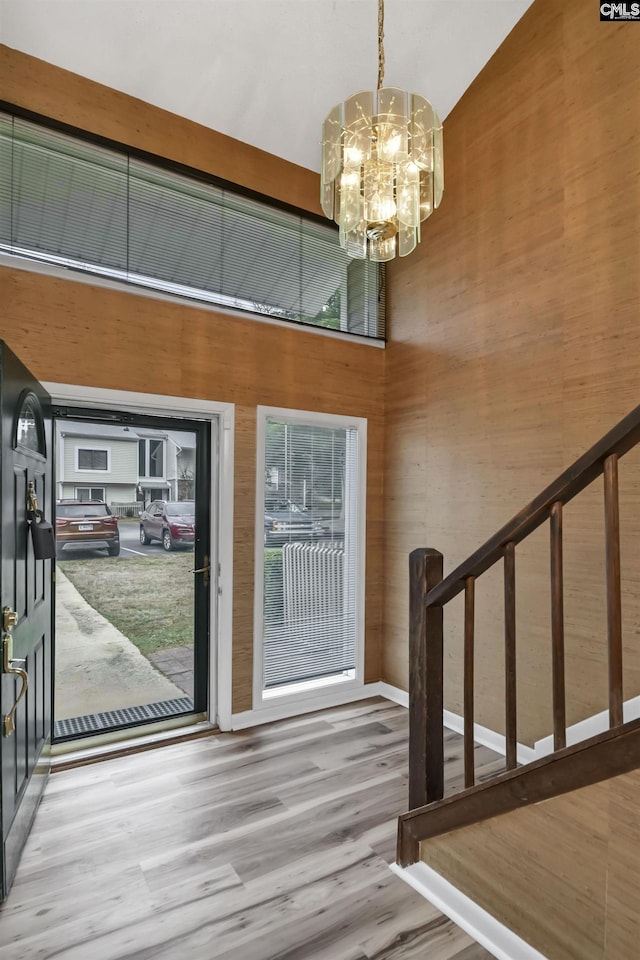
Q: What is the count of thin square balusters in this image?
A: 4